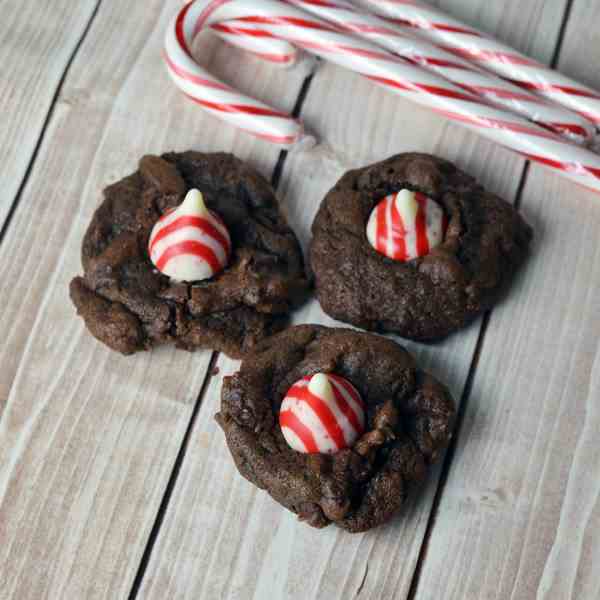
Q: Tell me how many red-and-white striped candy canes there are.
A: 3